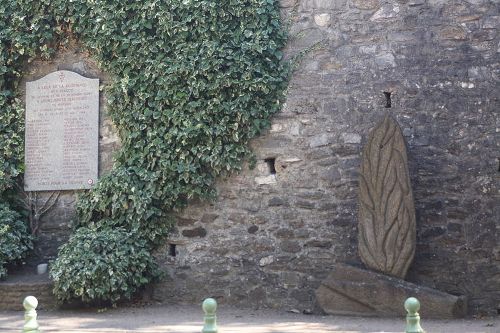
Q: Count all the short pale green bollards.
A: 3